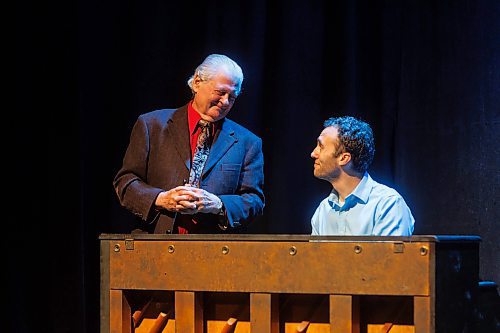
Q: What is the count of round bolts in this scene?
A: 6